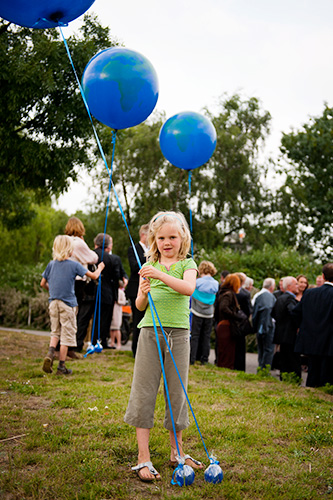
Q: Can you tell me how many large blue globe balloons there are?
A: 3